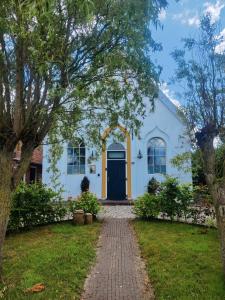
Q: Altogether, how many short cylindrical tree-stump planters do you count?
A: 2